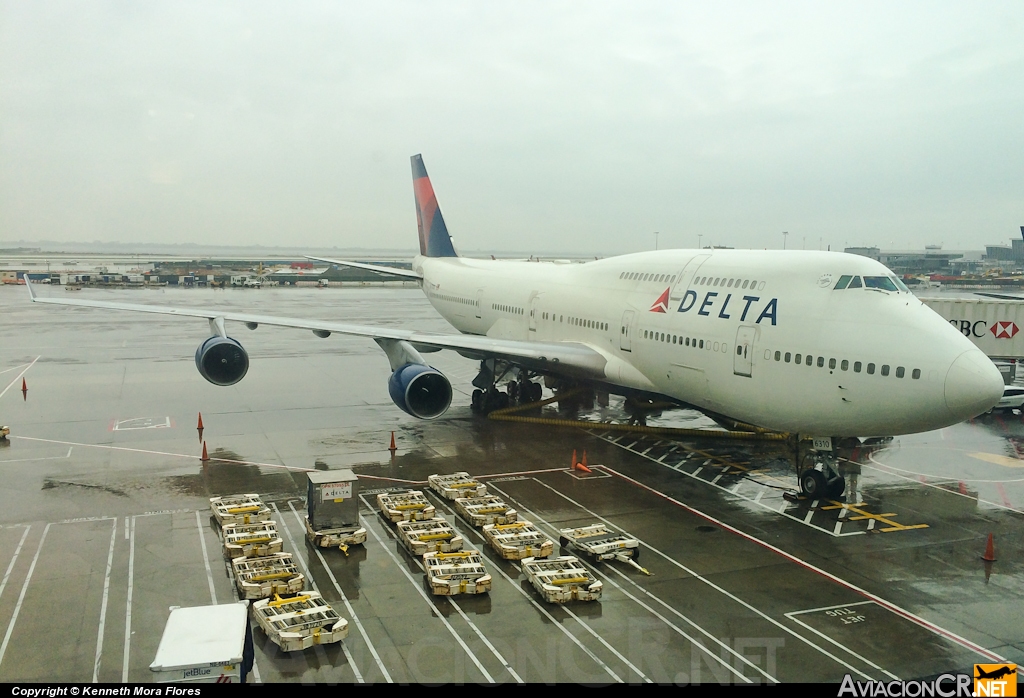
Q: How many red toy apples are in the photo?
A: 0